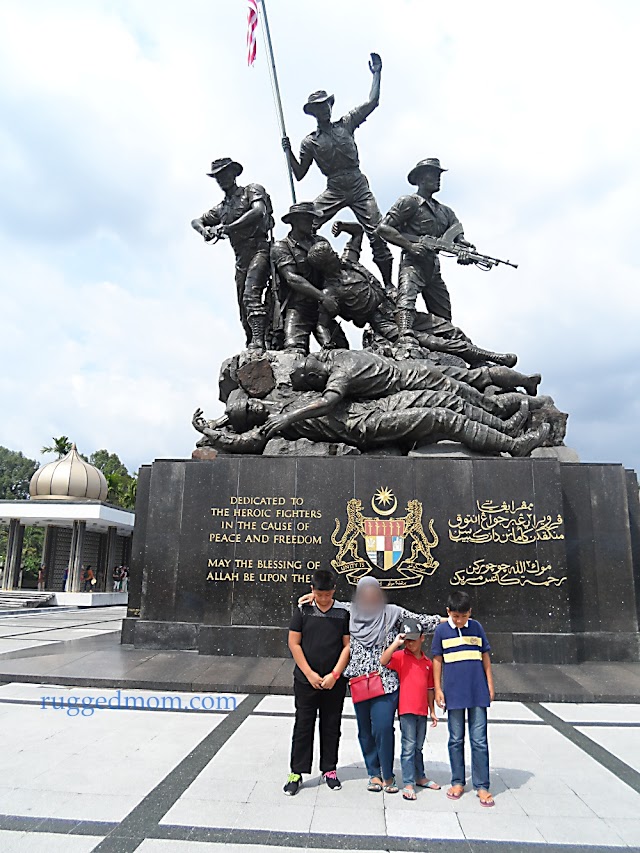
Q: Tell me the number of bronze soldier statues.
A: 7